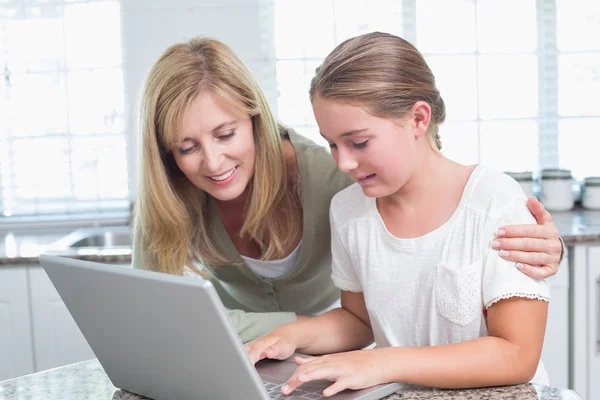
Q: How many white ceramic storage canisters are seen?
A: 3